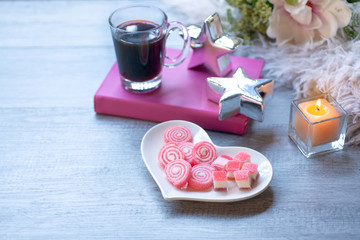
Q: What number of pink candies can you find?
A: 12